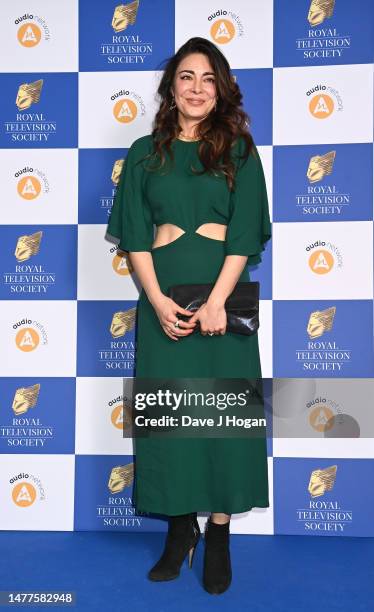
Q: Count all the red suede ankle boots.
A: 0